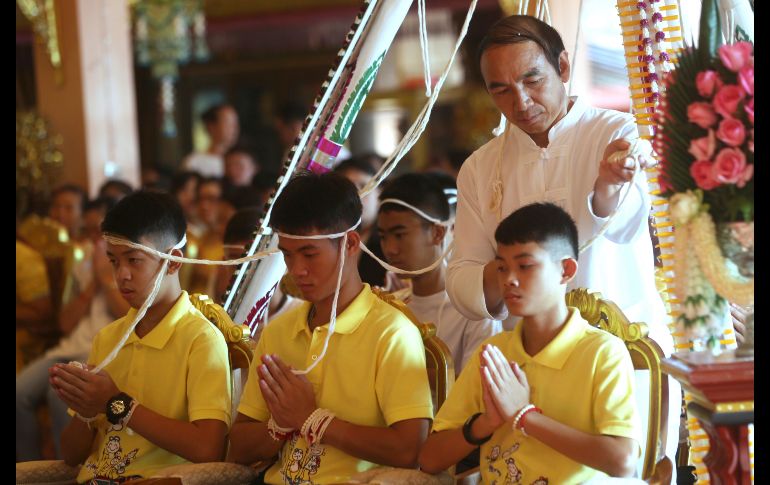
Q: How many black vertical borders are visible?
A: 2